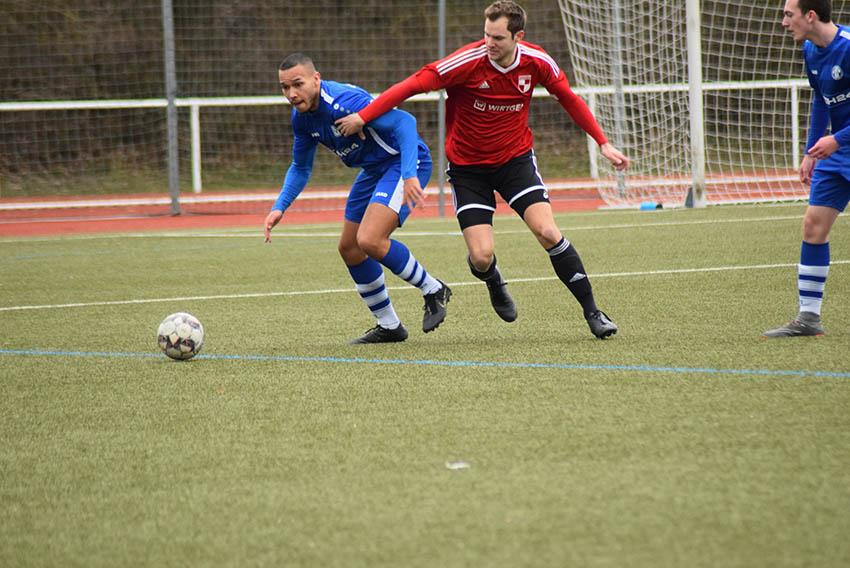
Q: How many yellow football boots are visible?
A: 0